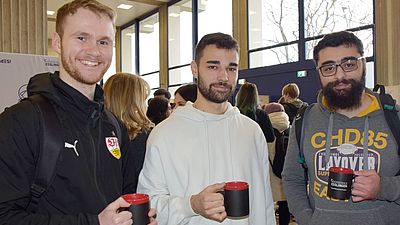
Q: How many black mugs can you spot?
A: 3